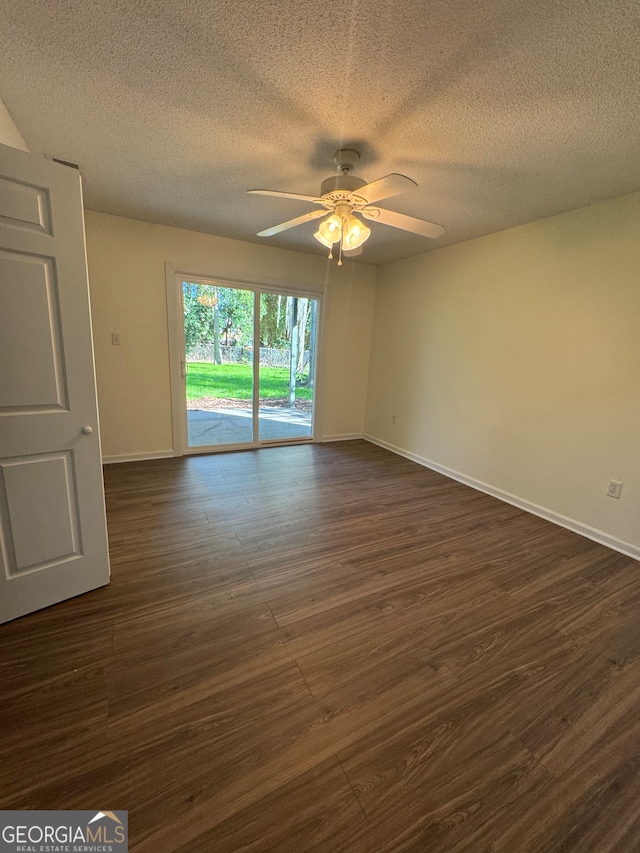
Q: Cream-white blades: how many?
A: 5